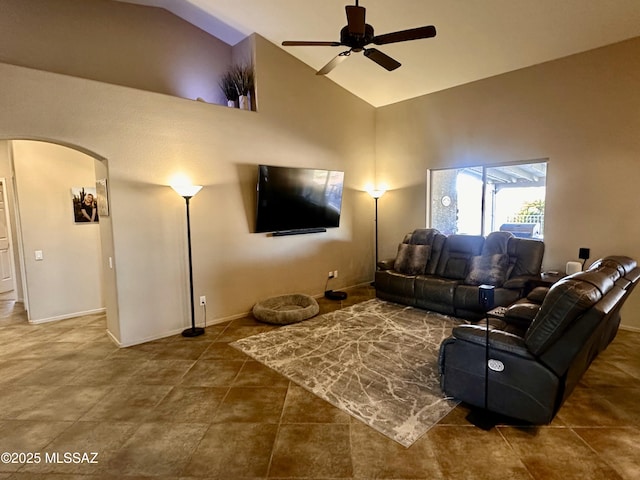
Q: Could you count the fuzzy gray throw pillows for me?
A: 2